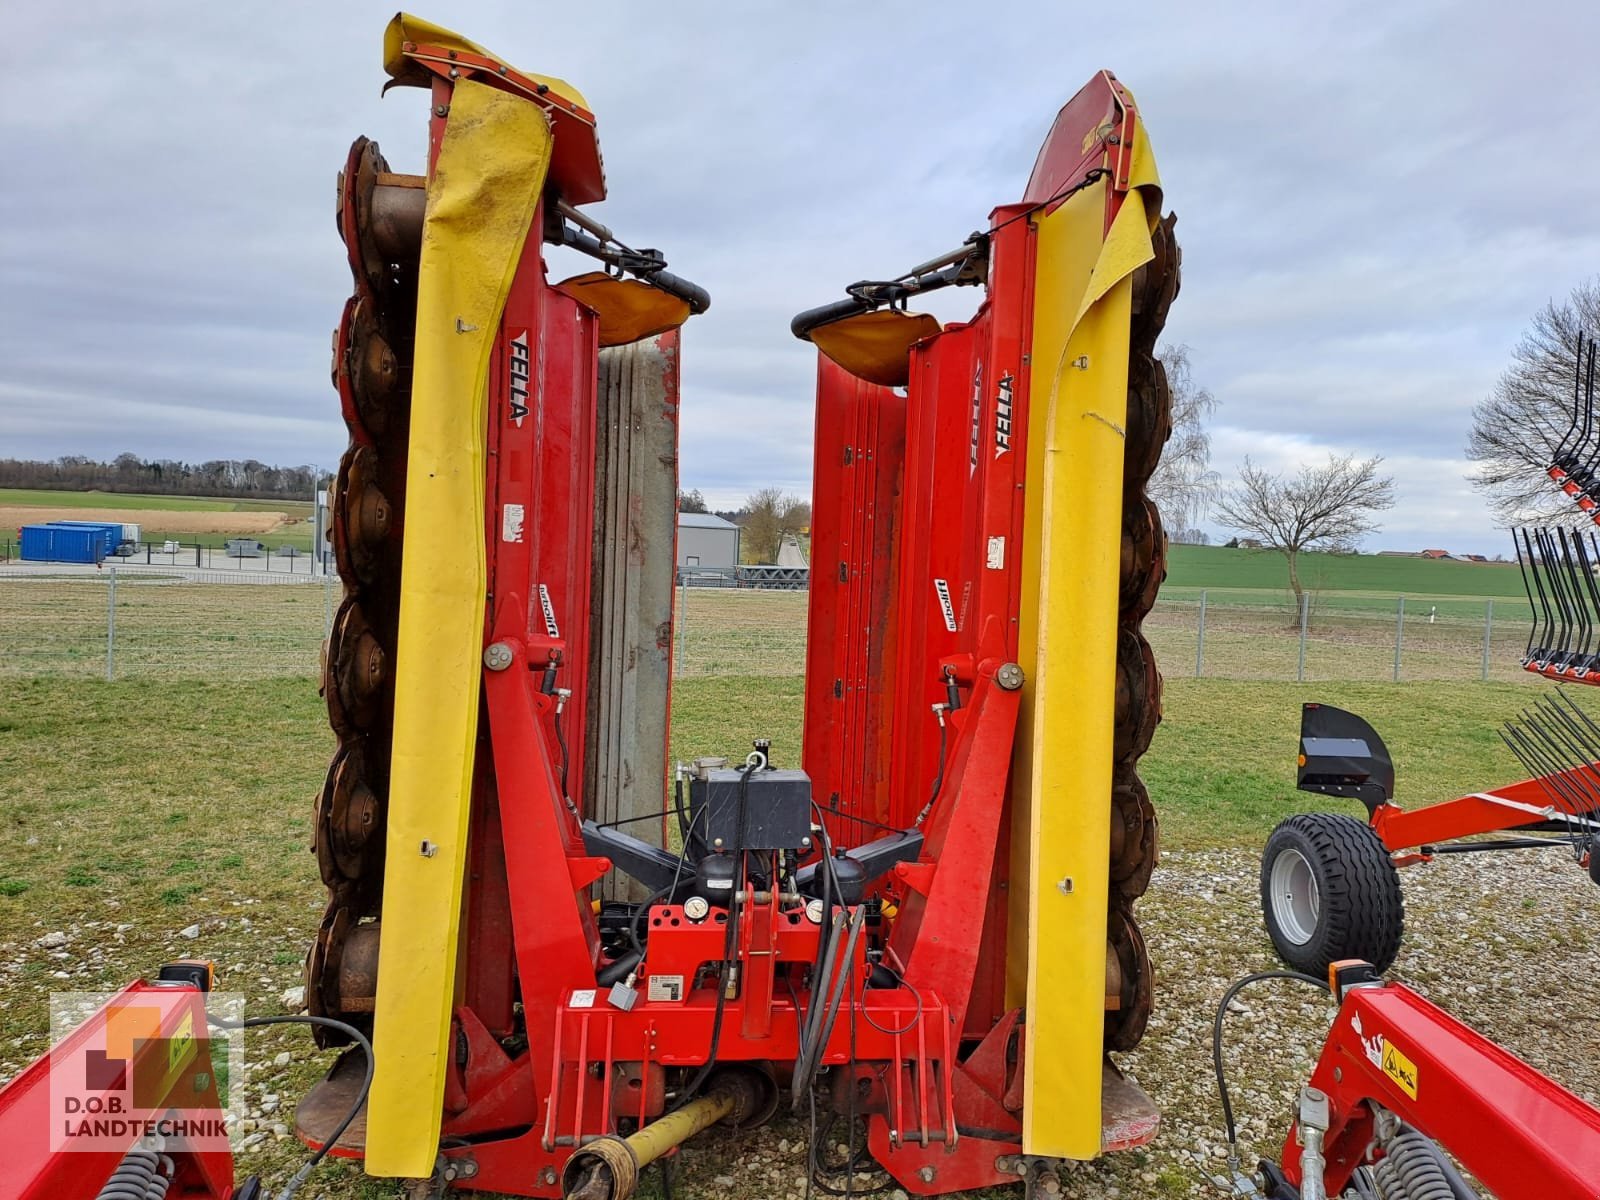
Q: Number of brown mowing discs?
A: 12